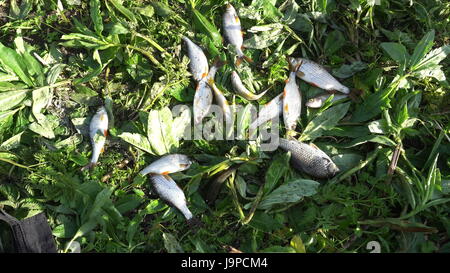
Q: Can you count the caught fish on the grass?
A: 13